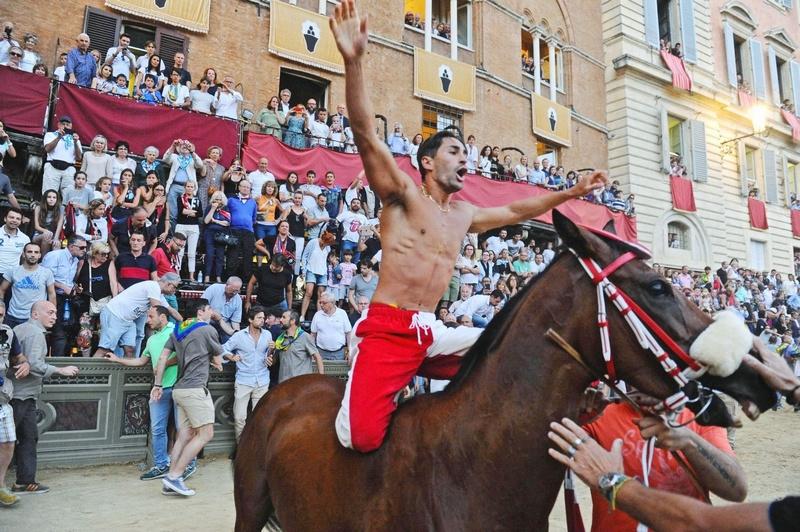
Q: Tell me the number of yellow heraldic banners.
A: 4